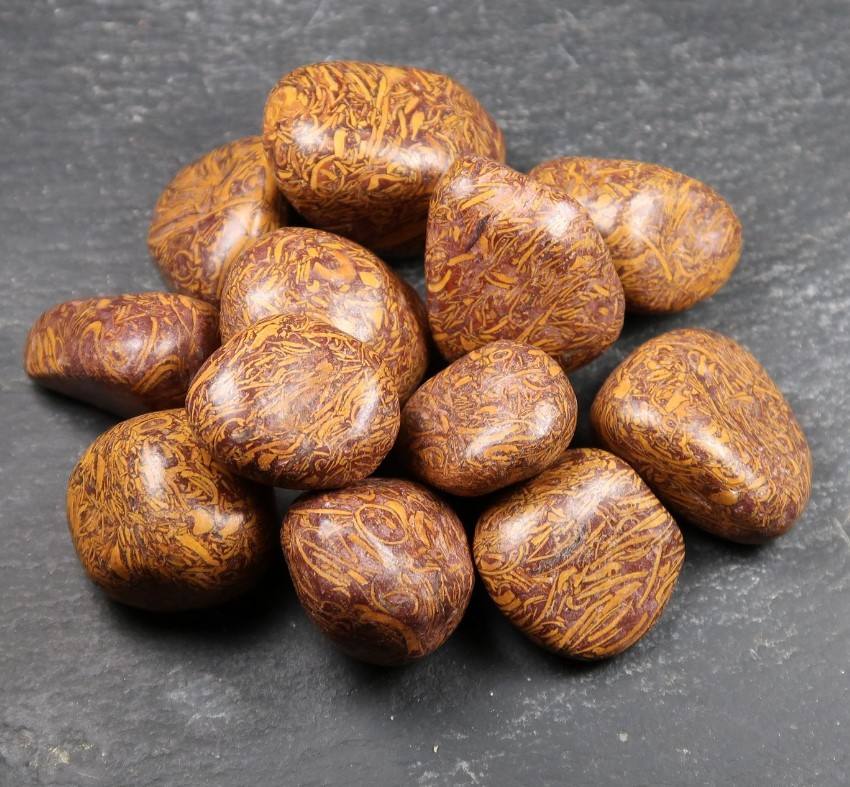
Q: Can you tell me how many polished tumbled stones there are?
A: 12